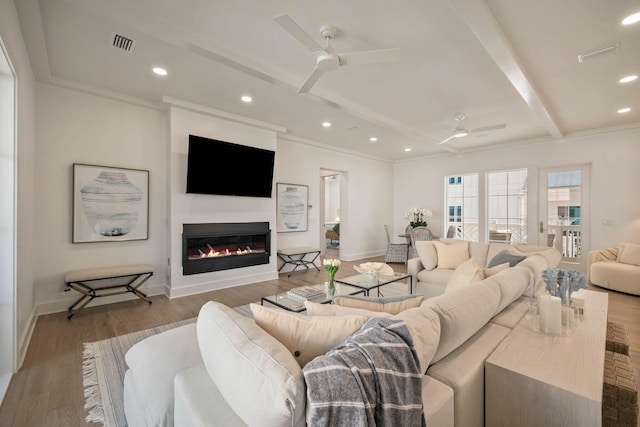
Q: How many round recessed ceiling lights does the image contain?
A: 8